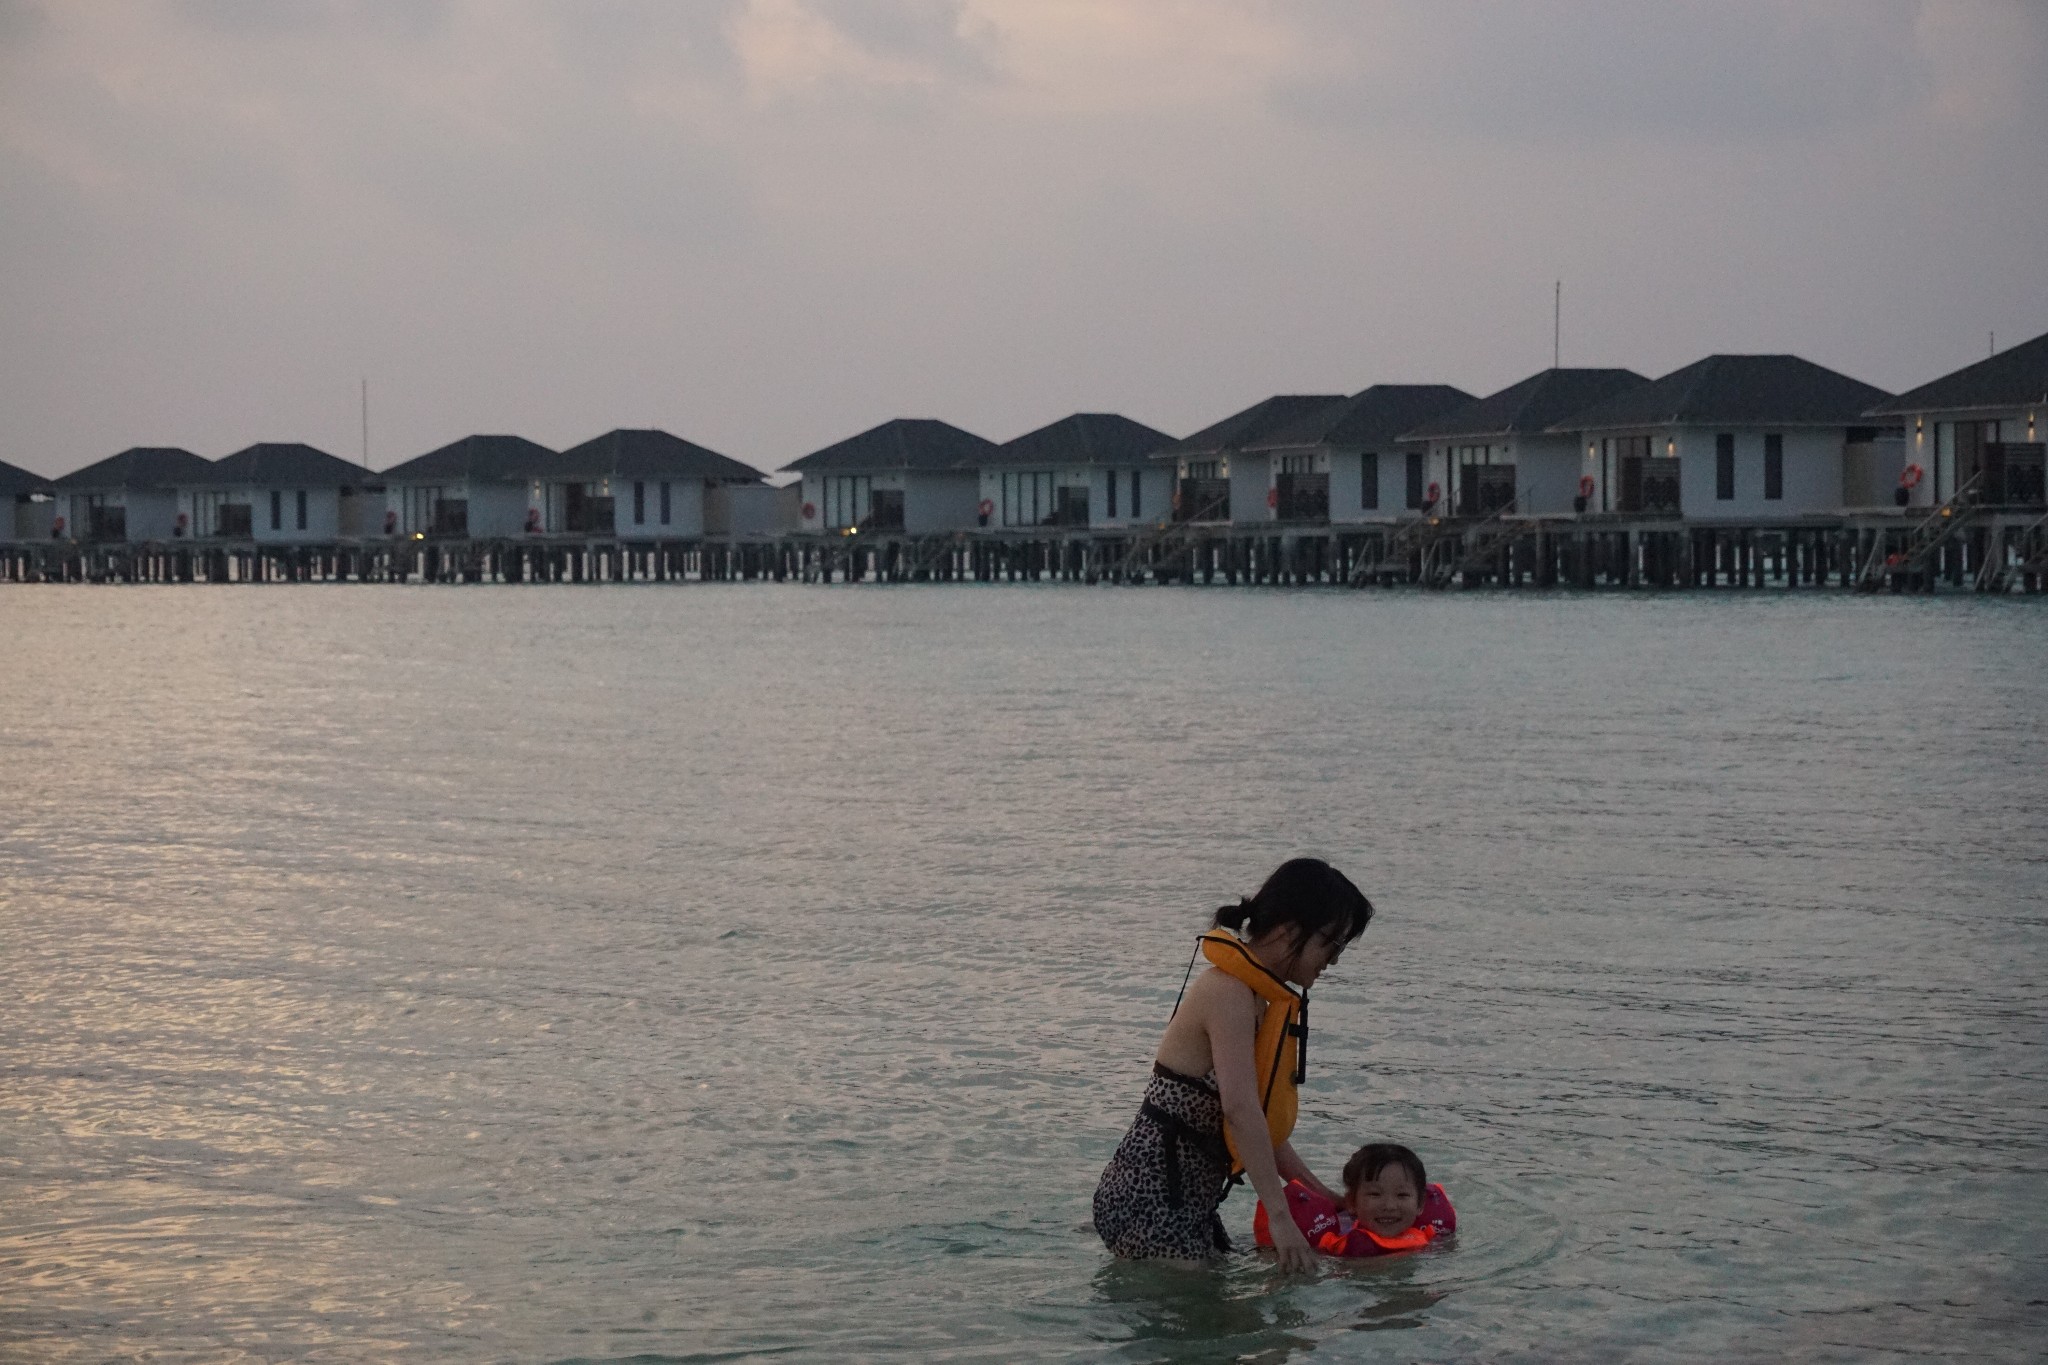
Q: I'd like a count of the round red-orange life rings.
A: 11